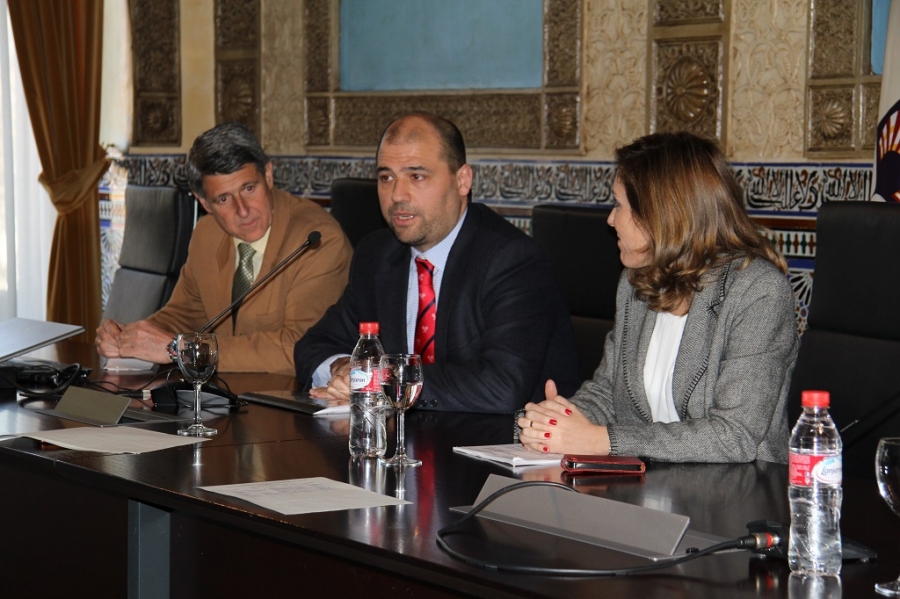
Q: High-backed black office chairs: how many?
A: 4